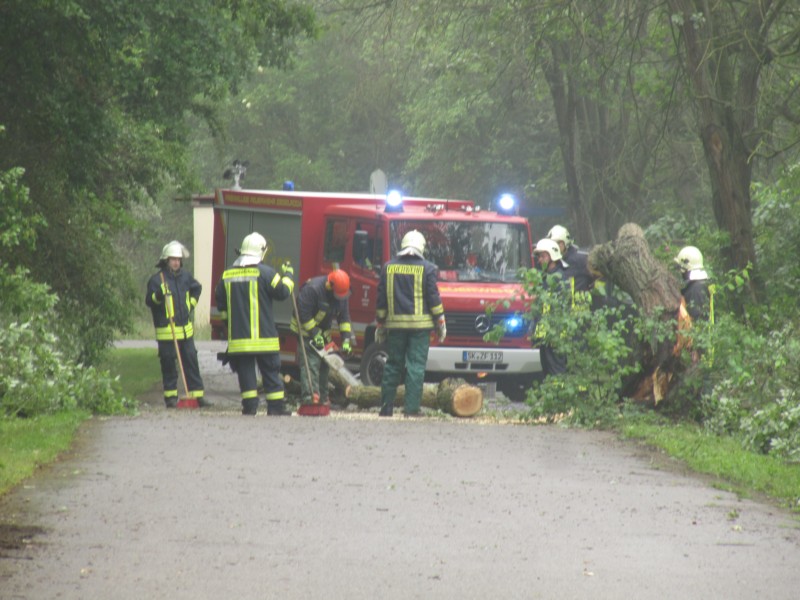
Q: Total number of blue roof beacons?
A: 3